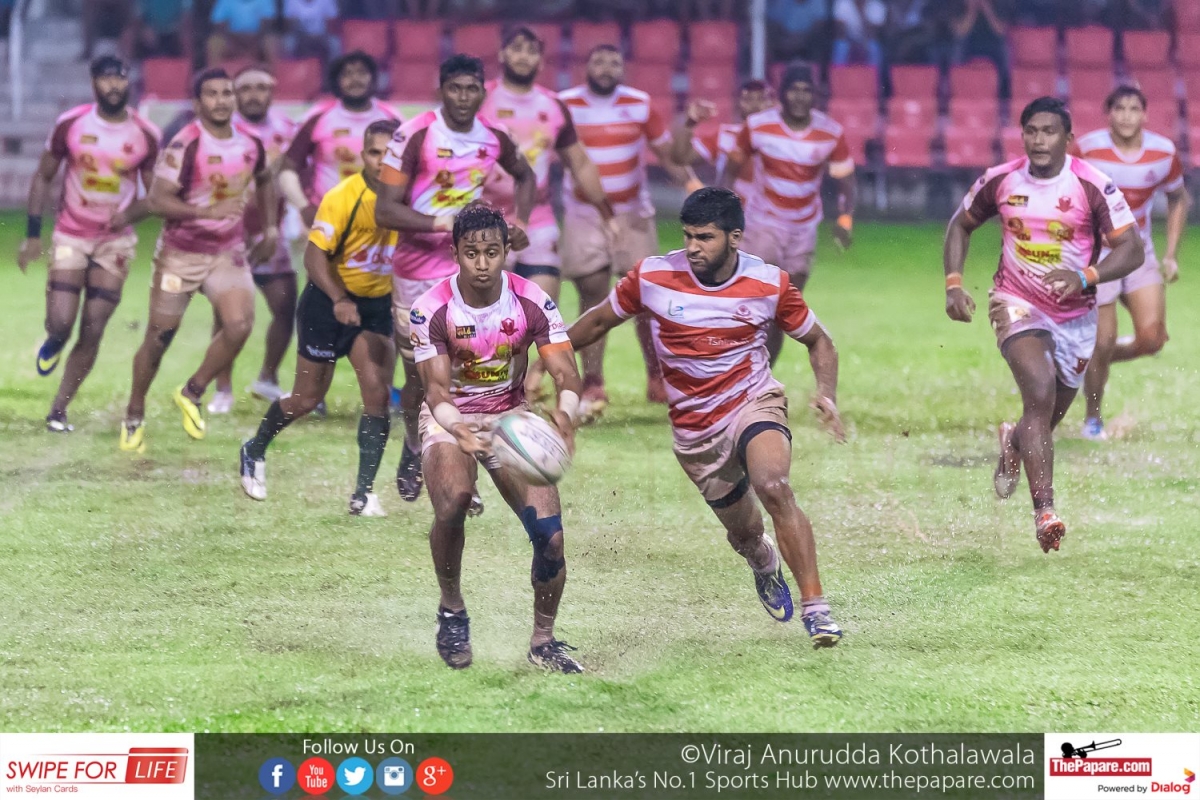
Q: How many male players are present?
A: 13